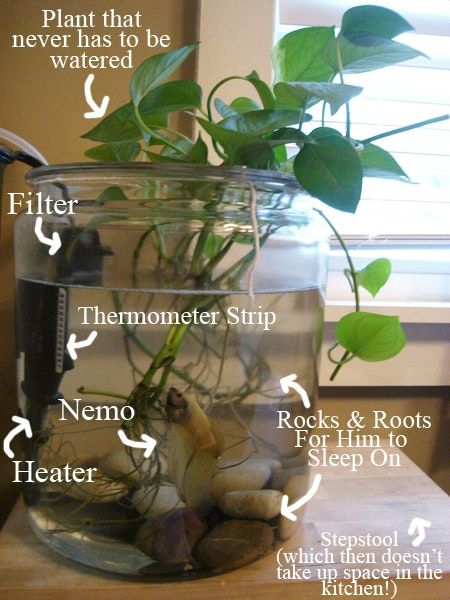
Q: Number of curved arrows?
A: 8